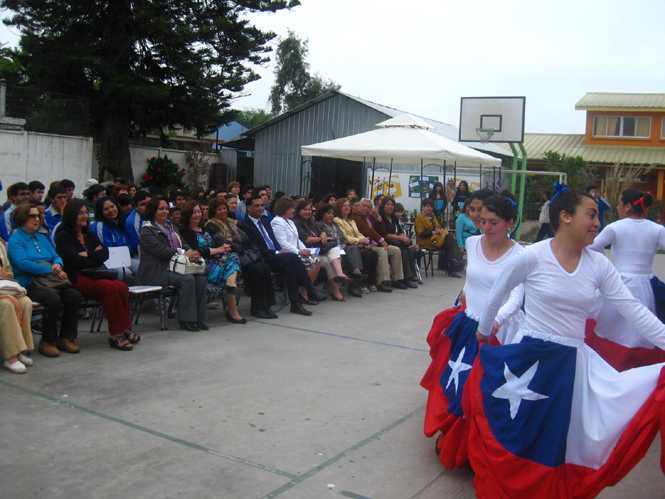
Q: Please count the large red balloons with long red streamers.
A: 0